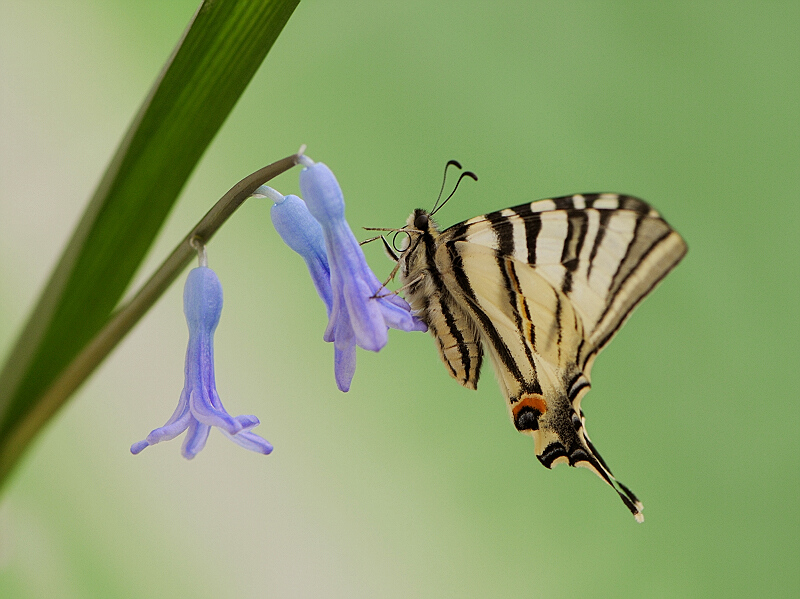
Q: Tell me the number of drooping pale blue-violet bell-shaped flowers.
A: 3